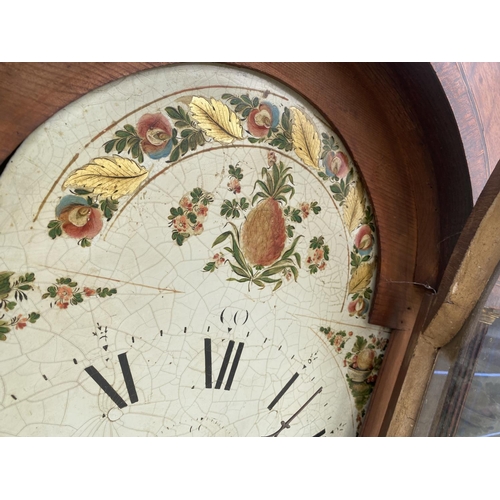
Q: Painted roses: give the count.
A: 6